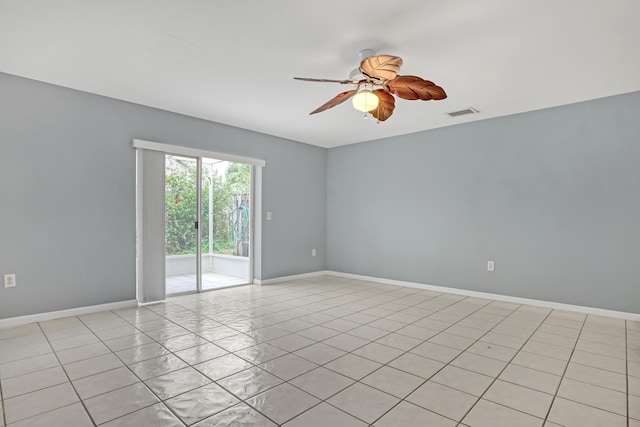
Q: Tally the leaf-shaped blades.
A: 5